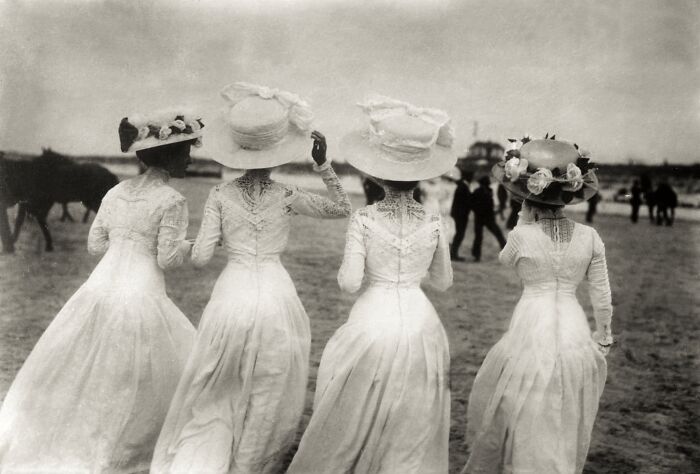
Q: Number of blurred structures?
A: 1